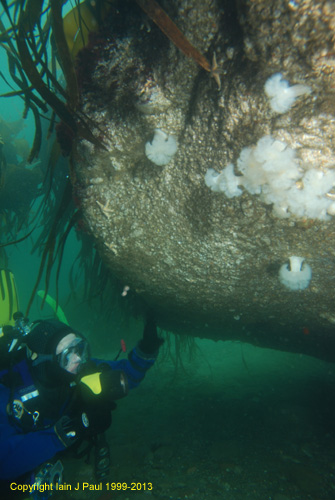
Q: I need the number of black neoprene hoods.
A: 1